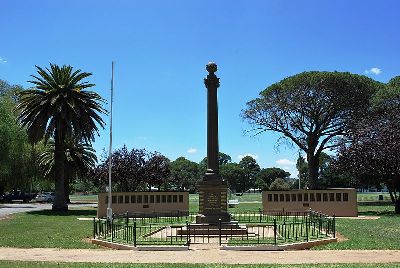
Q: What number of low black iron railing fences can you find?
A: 1